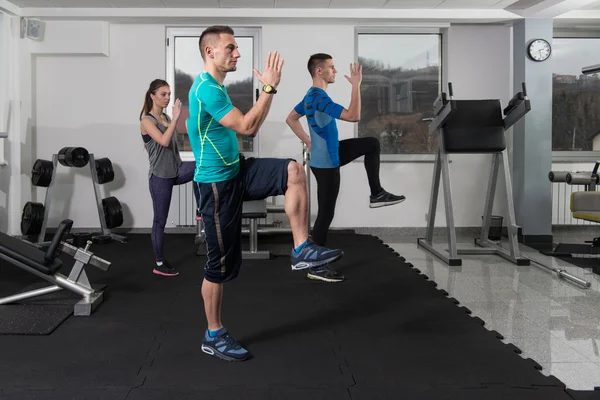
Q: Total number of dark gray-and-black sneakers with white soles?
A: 2